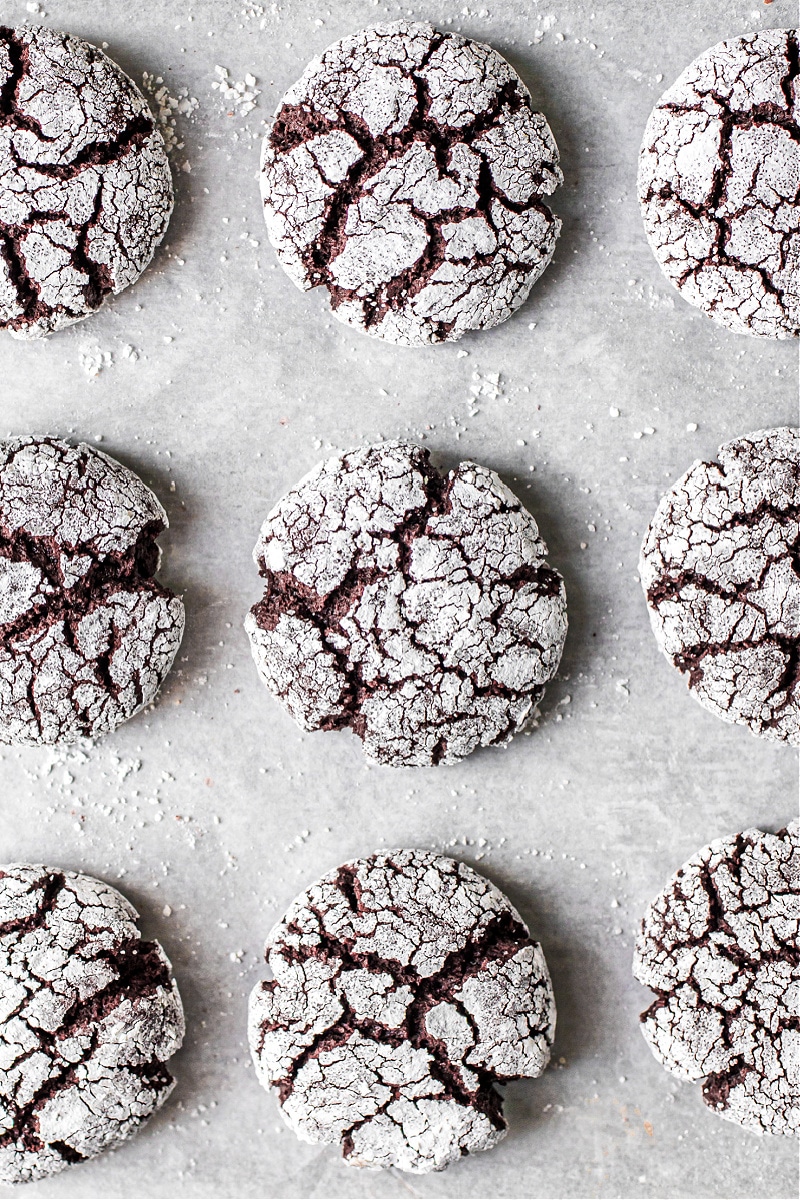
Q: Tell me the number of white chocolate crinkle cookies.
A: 9